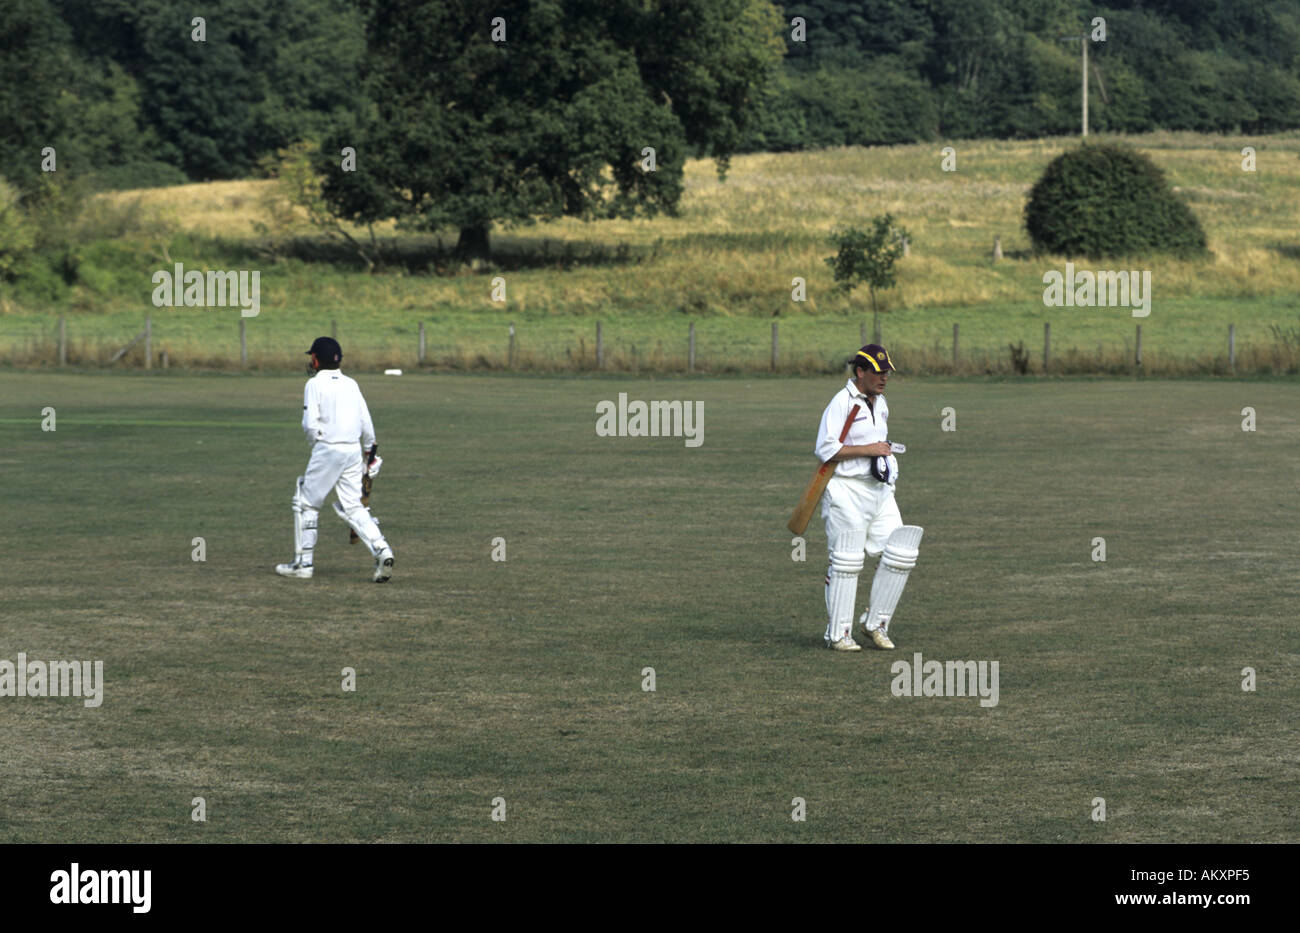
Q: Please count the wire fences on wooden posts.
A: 1